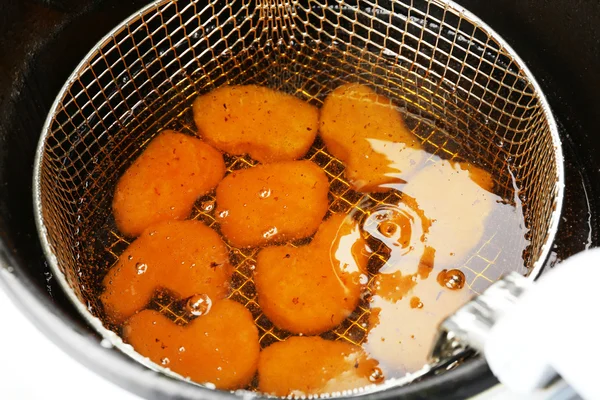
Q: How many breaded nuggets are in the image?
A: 10